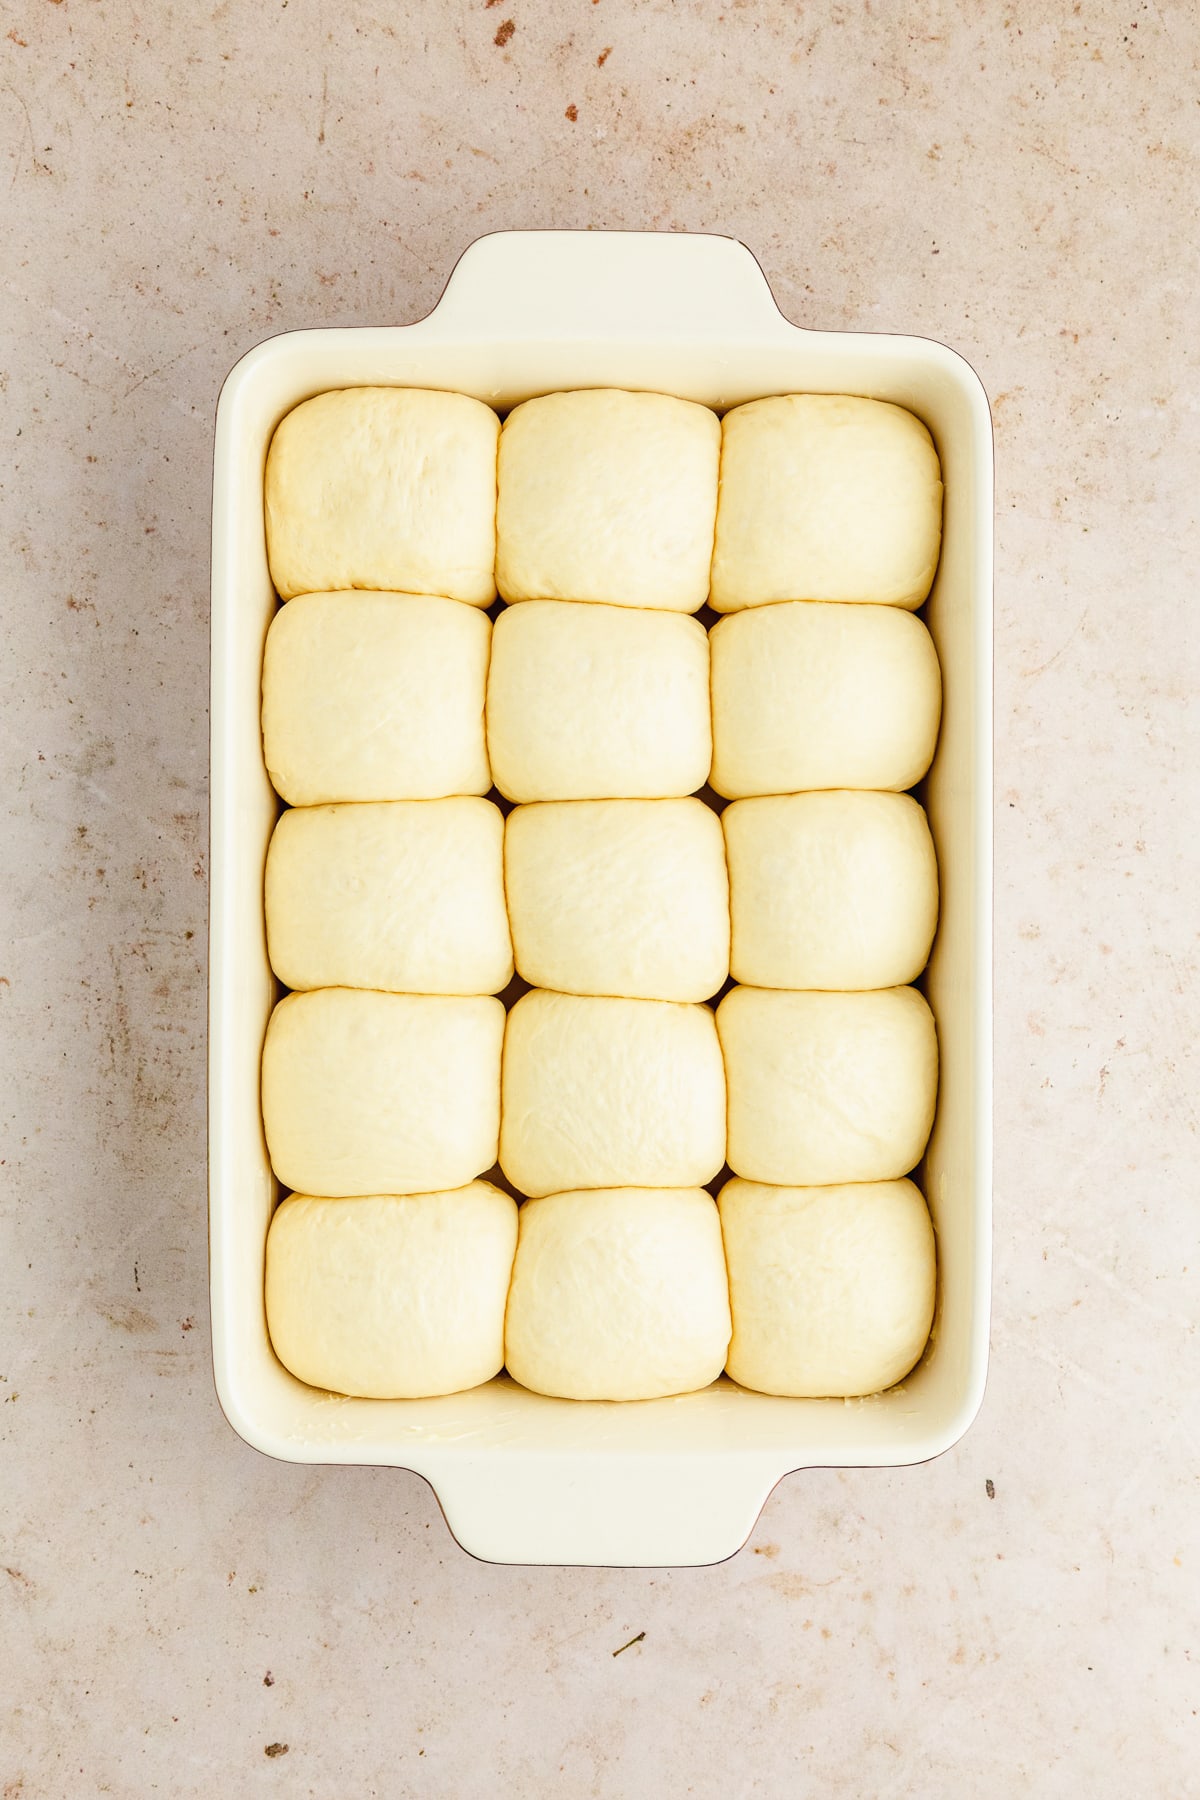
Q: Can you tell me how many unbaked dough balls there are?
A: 15